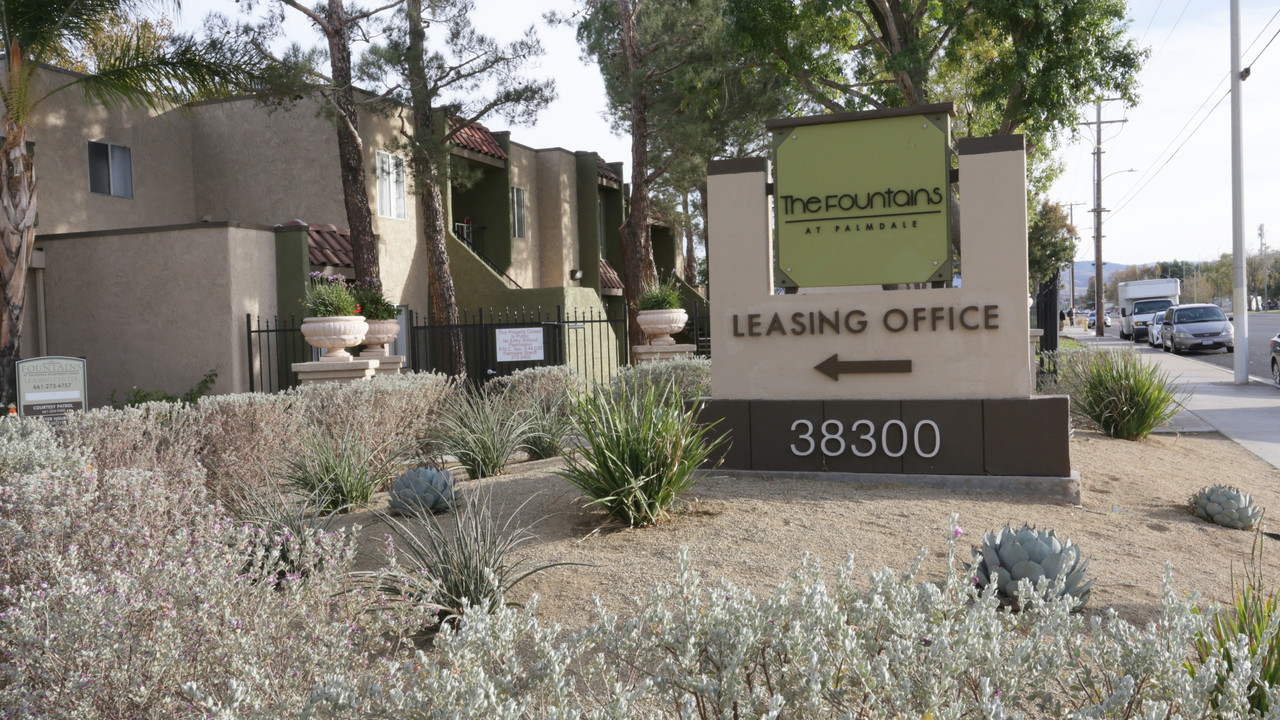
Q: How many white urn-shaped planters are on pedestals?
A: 3